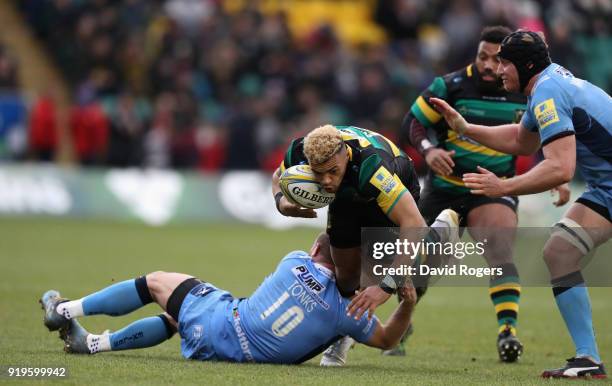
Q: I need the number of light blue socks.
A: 3